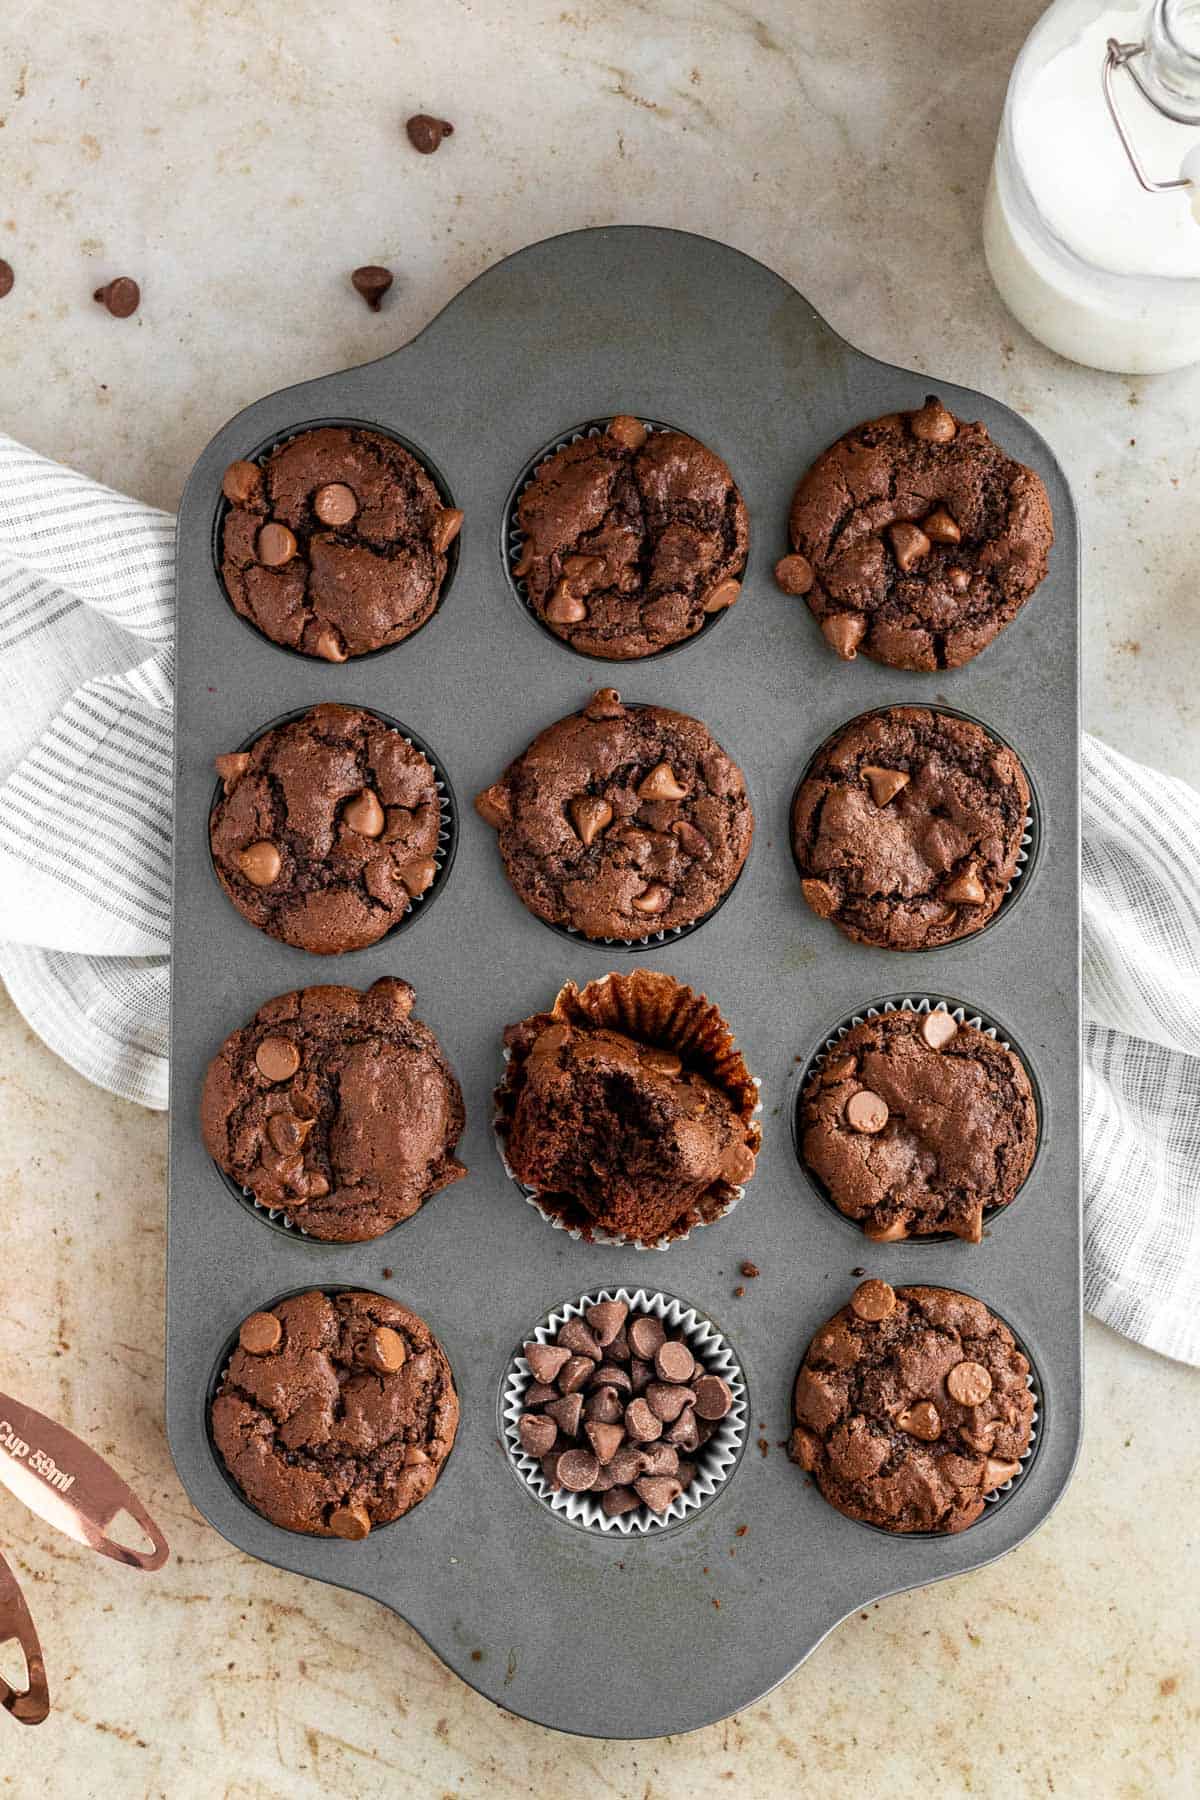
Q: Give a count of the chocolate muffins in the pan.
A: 11